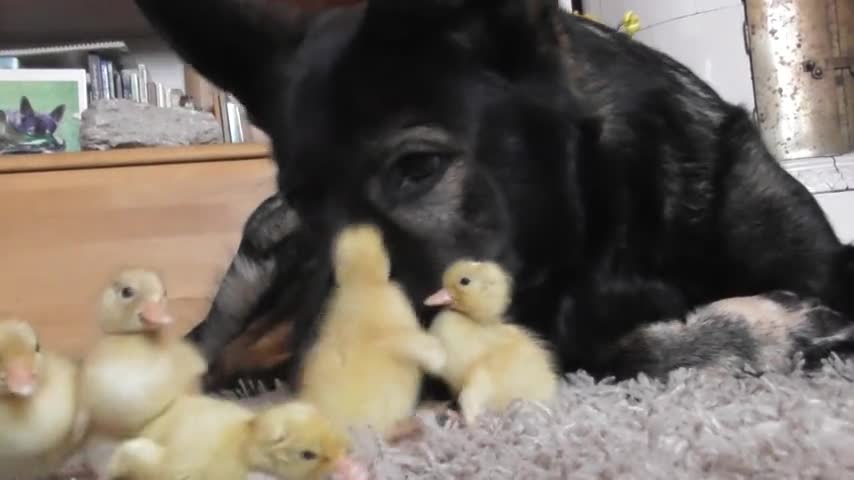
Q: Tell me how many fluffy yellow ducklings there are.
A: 5